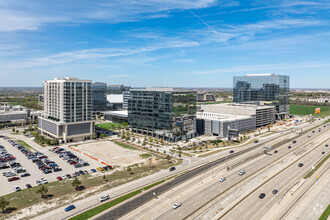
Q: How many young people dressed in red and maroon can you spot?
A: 0